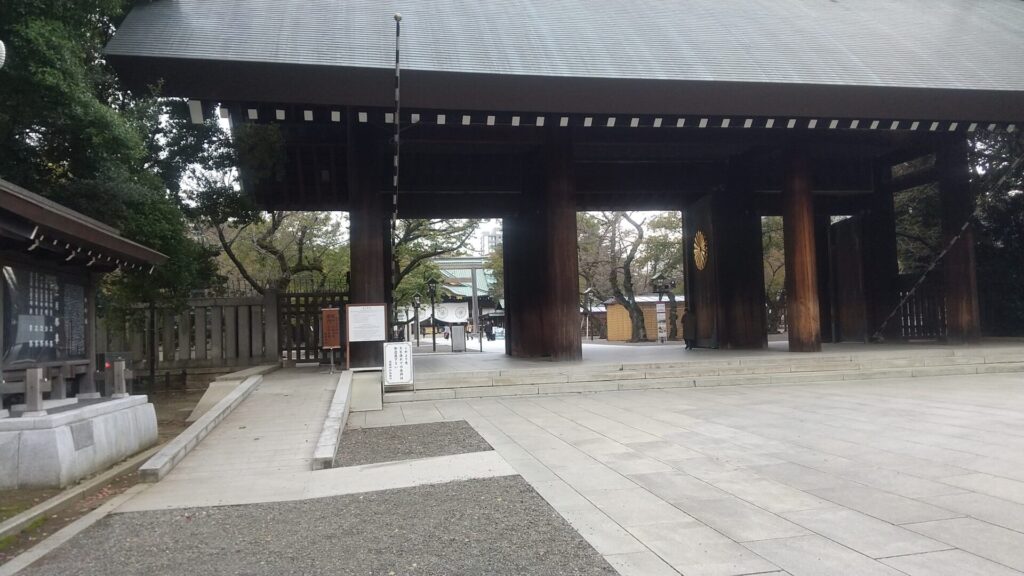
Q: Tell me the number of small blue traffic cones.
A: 0